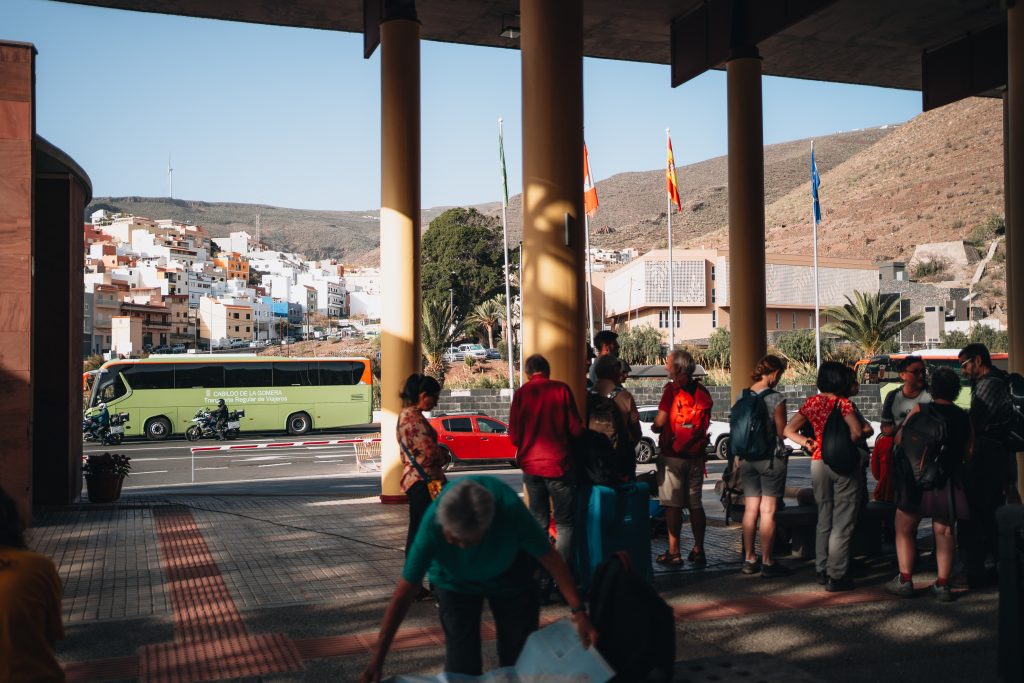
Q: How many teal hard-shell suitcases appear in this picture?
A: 1